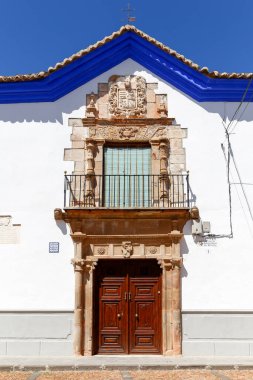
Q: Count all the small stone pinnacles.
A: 2